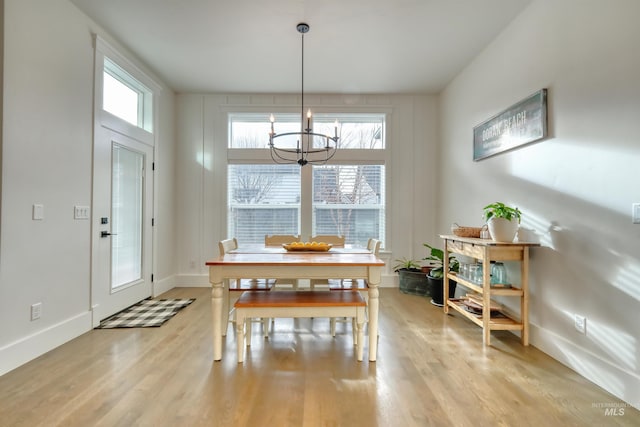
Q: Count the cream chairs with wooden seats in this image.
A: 4